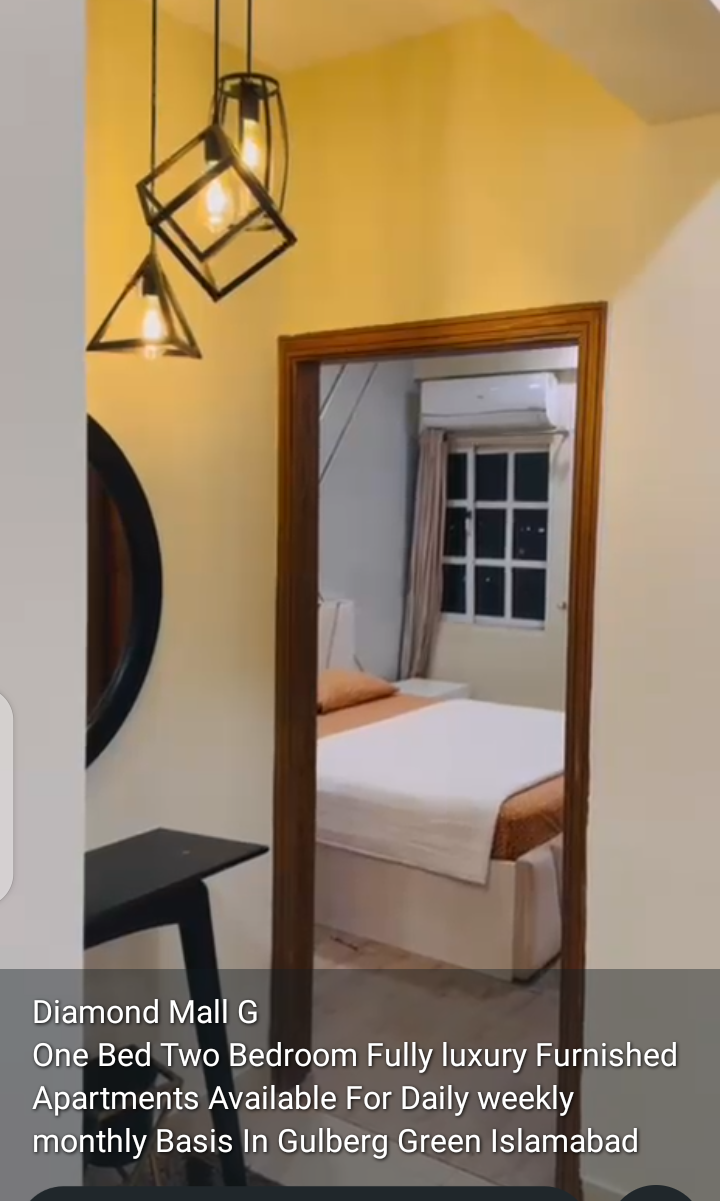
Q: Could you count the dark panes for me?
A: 9